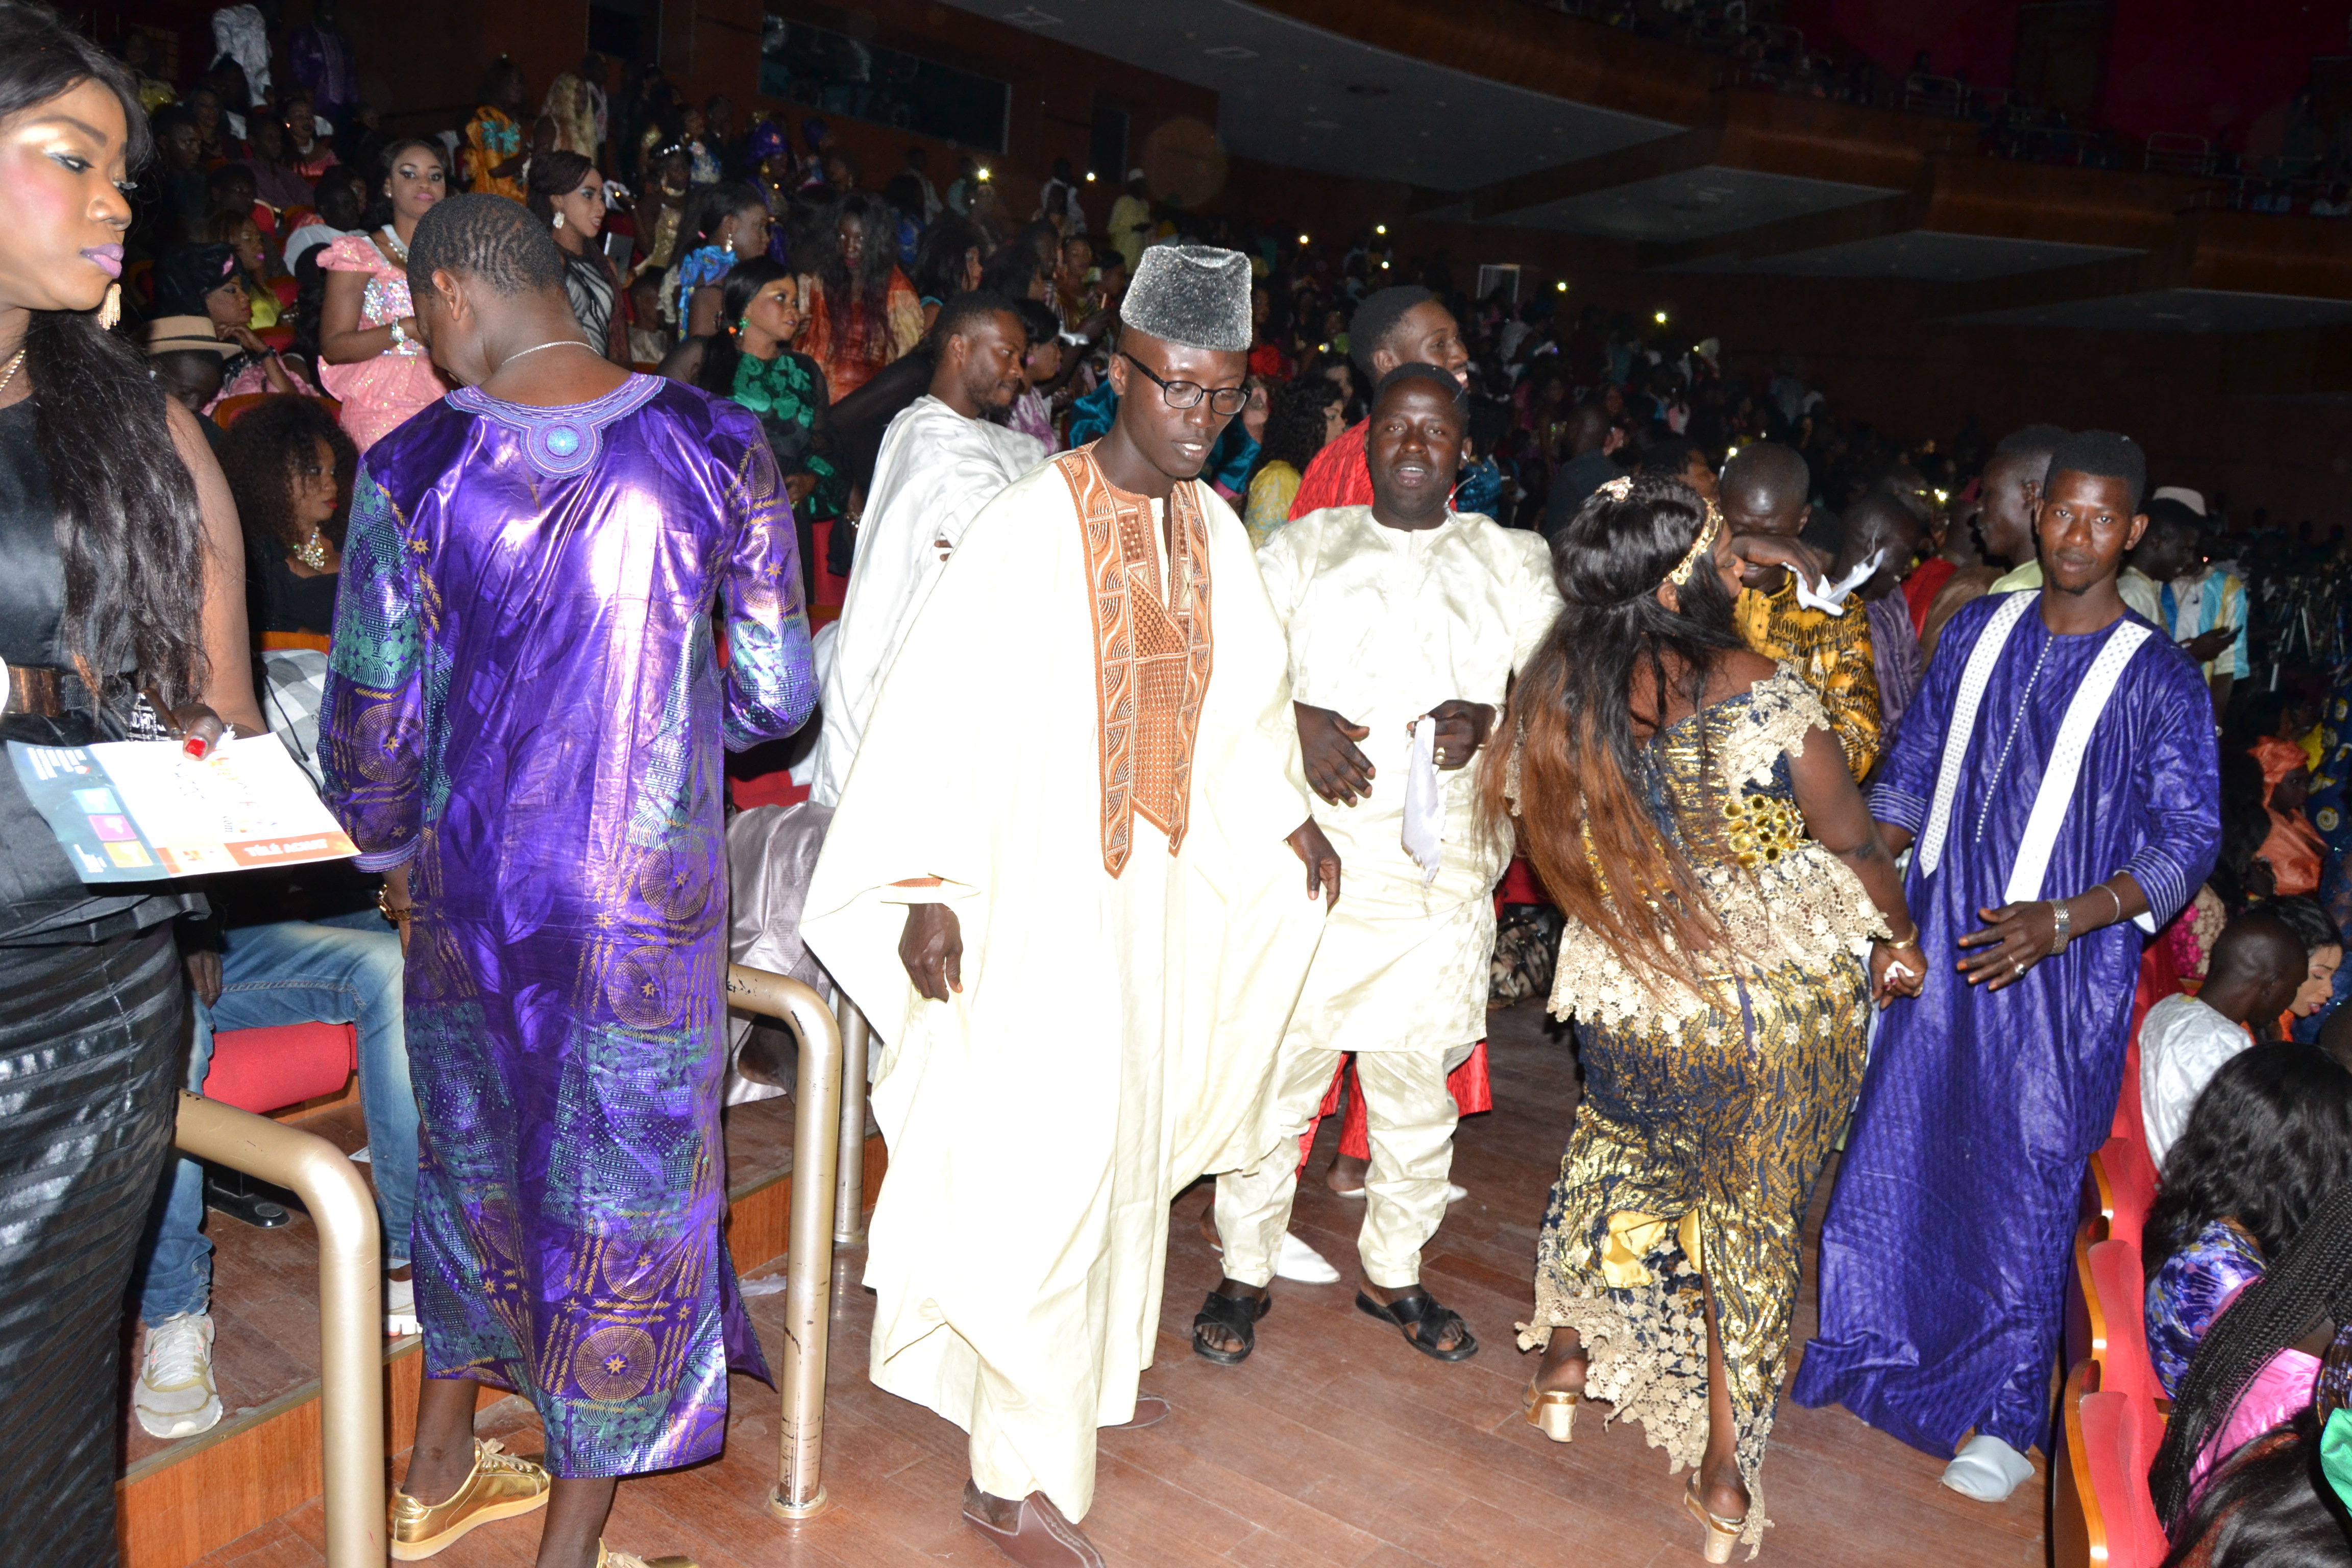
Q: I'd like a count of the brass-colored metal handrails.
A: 3